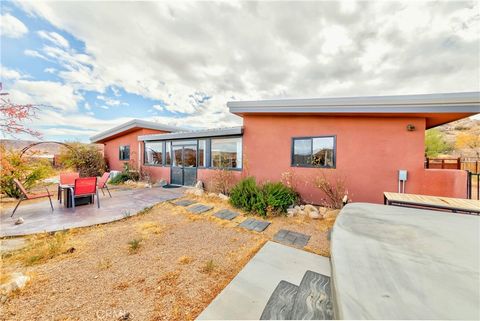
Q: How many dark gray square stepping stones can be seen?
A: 5